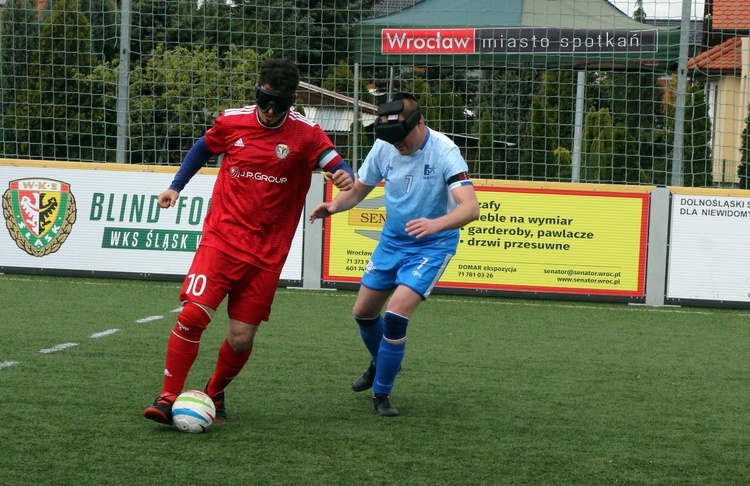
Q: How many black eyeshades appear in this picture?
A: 2